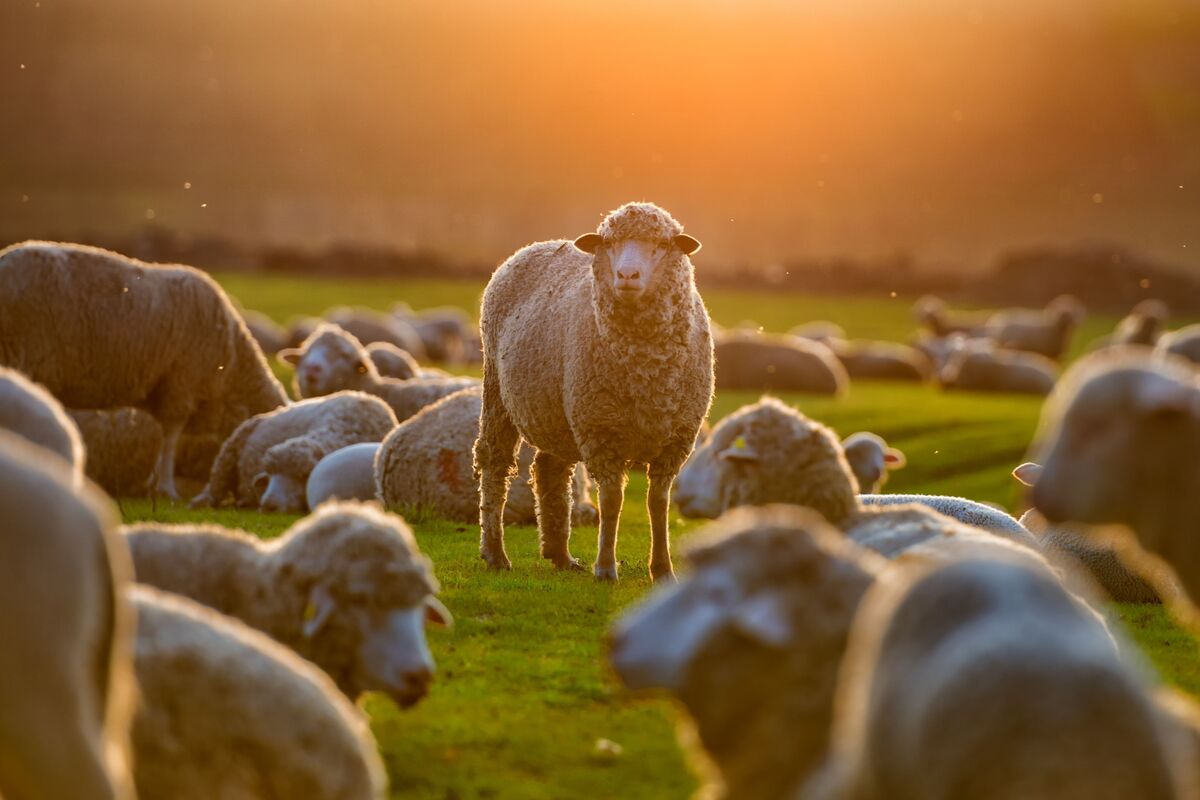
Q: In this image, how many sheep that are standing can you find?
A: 2